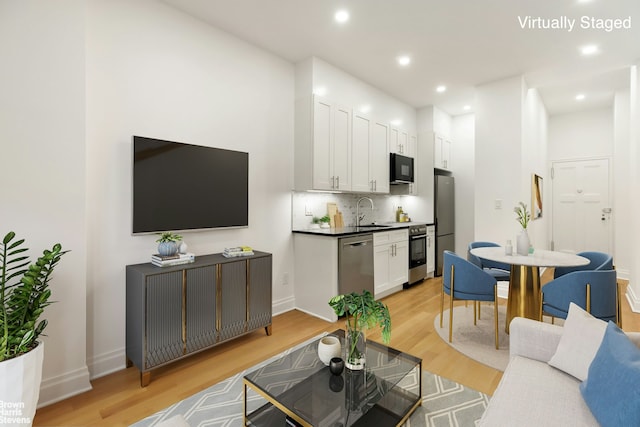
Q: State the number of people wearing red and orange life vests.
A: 0